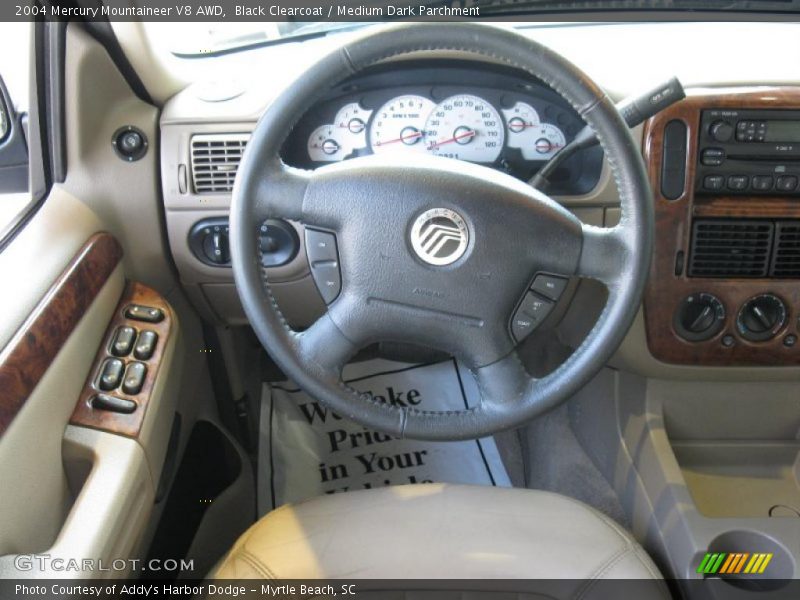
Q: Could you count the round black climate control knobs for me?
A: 2